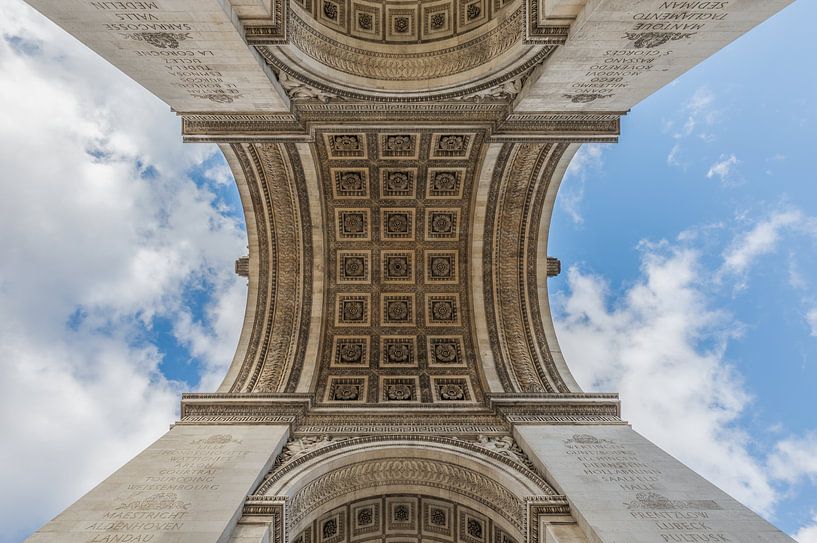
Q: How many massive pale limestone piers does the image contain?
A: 4